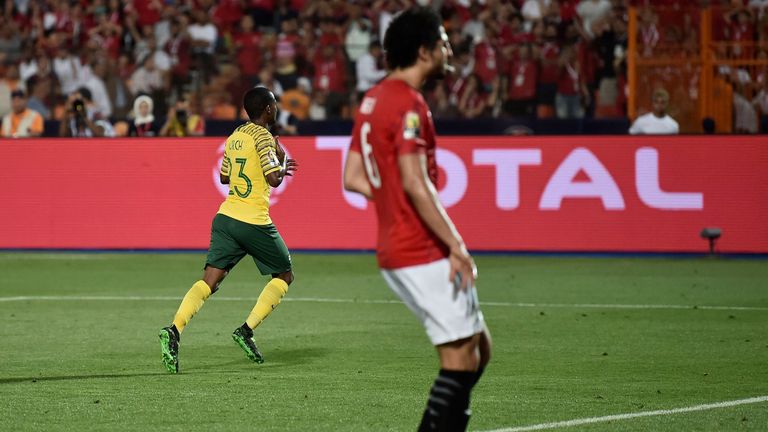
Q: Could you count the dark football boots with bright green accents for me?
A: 2